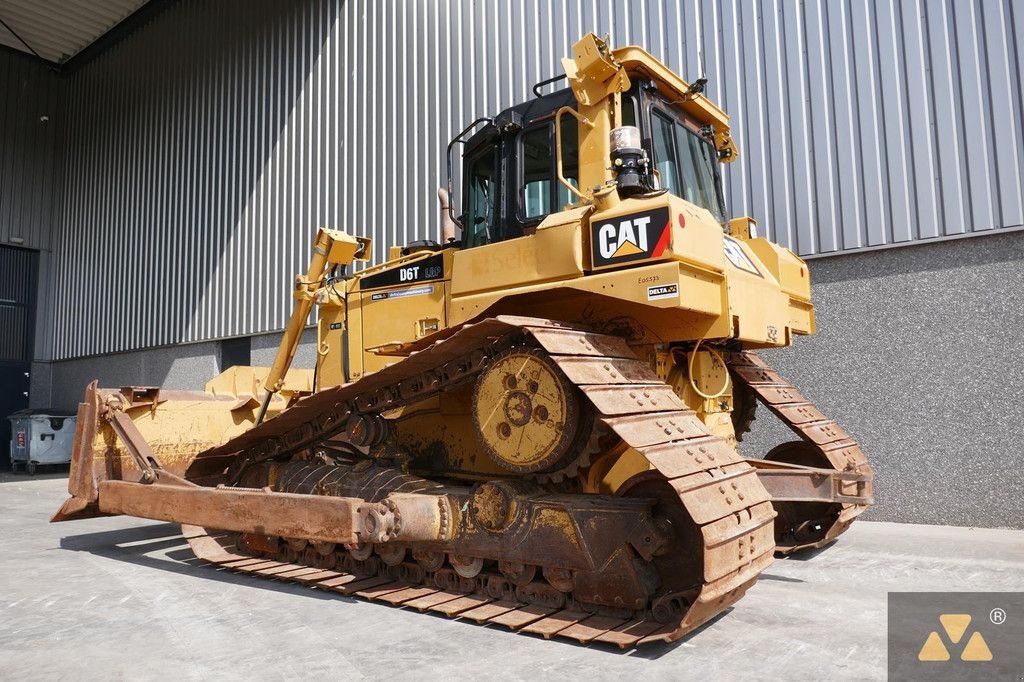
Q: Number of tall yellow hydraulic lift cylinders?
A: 1